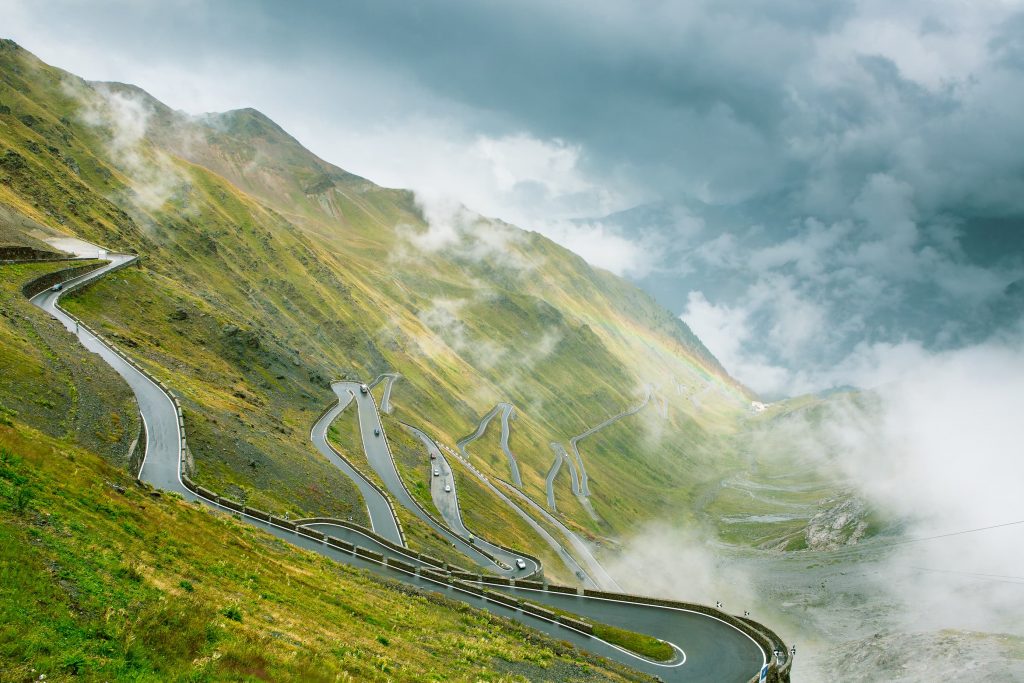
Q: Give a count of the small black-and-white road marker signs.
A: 4